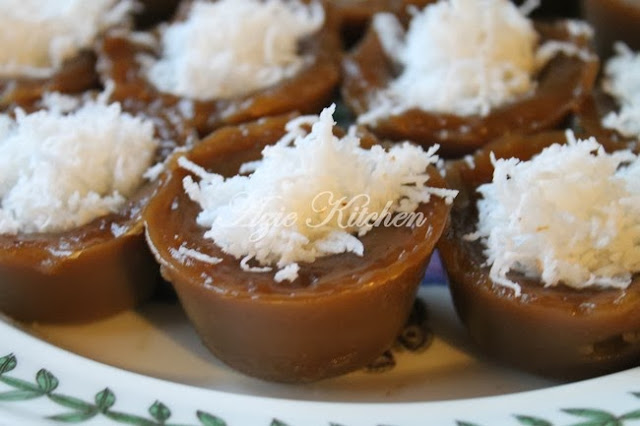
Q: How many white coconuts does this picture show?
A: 7